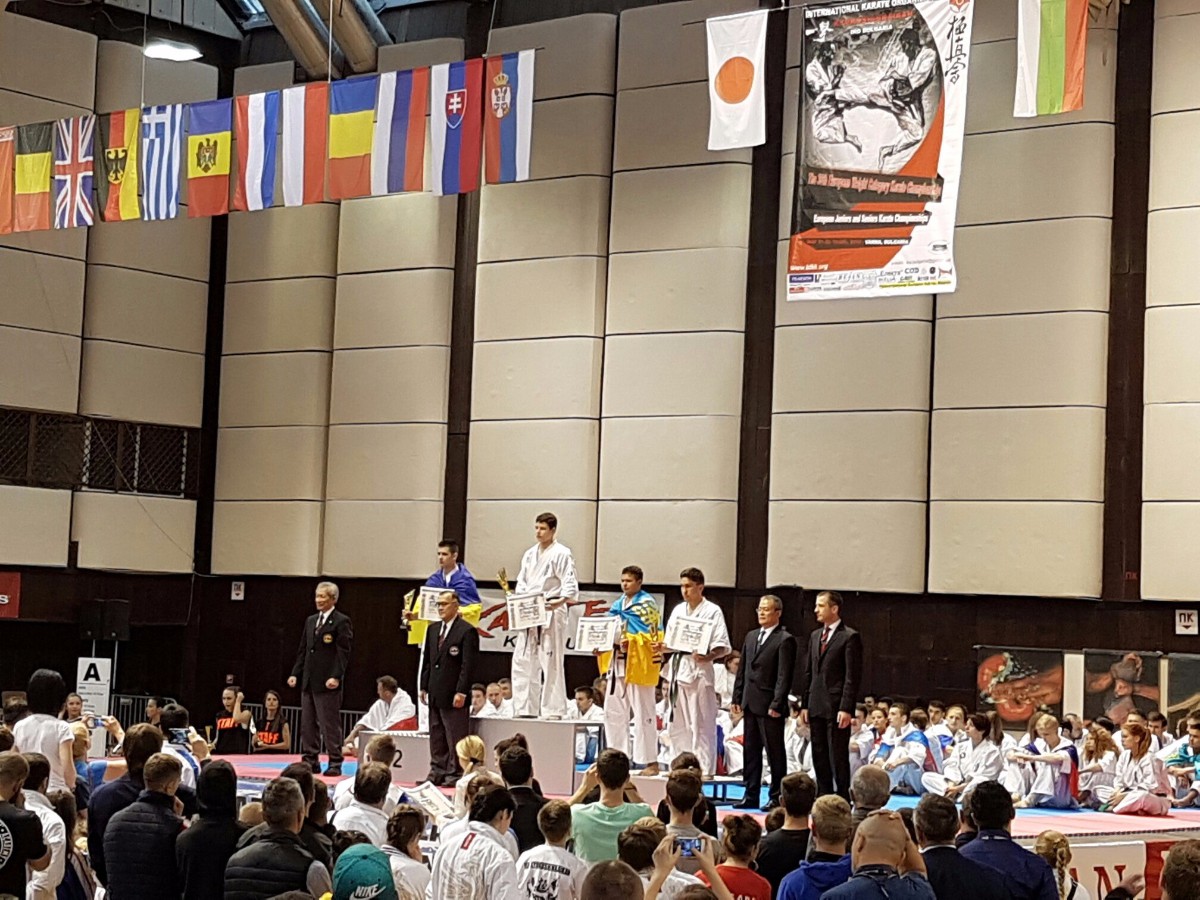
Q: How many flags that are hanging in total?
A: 14